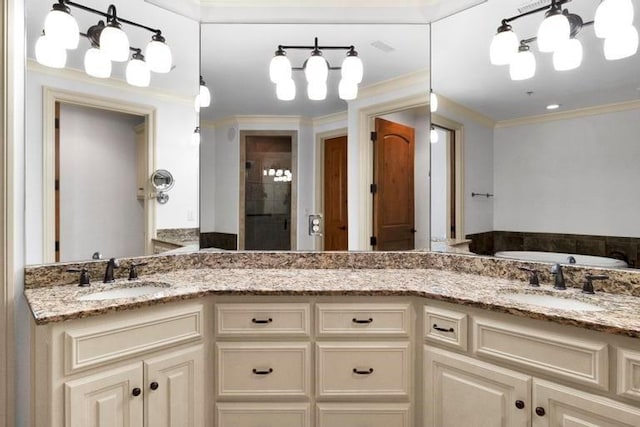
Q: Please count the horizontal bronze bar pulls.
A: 5